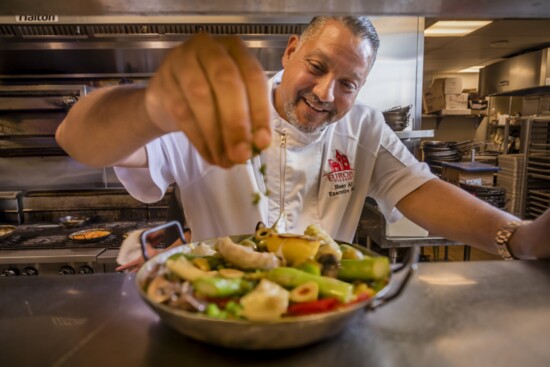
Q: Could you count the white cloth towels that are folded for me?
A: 1